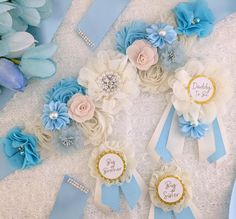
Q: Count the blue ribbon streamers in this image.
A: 6